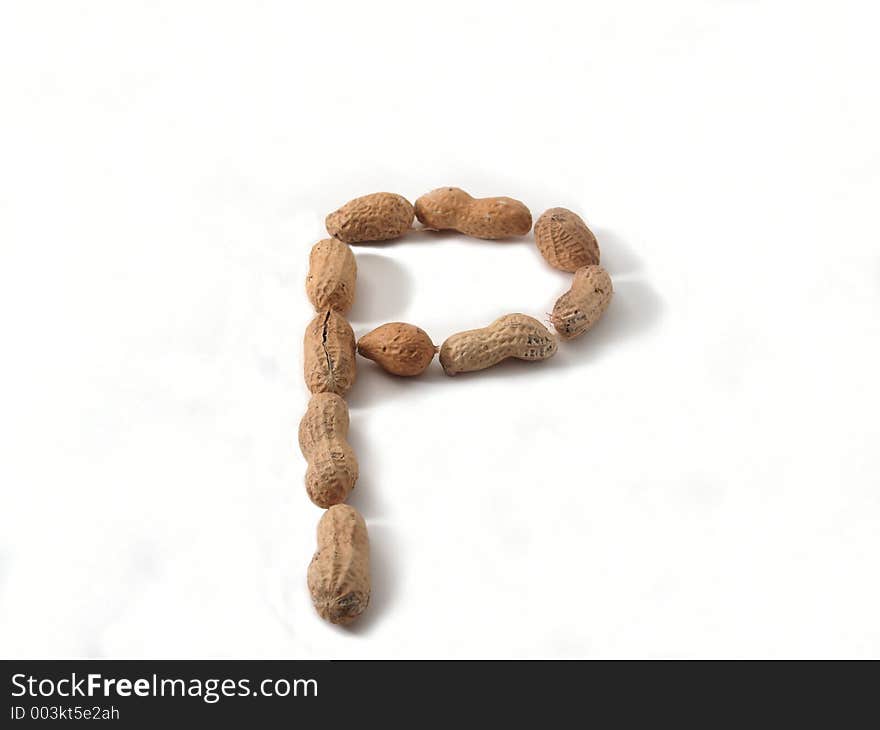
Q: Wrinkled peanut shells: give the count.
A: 10